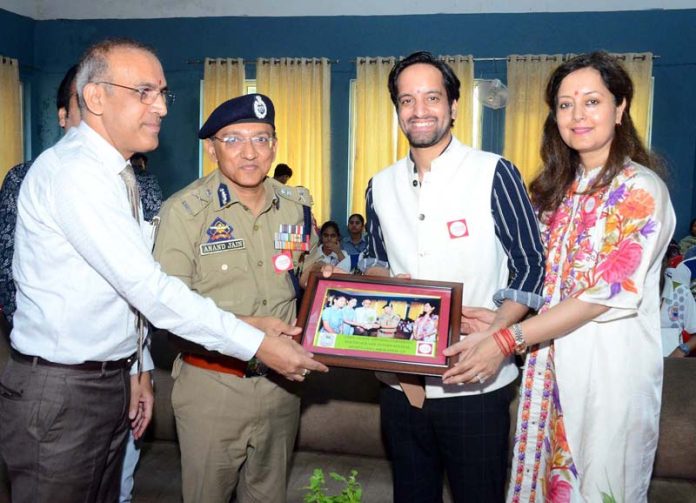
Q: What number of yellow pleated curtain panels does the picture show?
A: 7